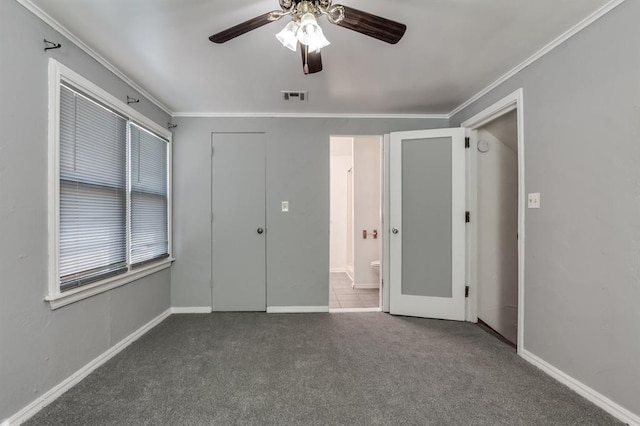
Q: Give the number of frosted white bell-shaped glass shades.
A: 3